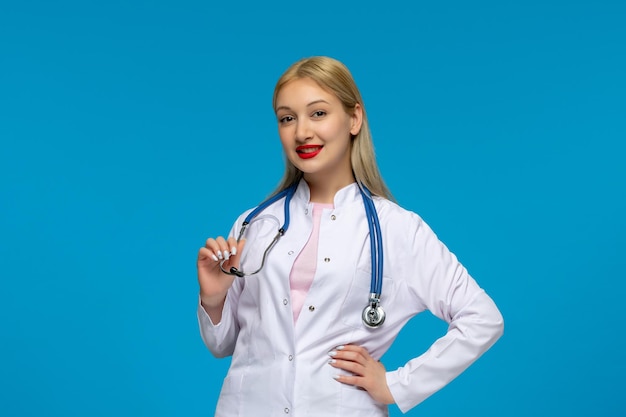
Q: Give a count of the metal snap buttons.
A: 8